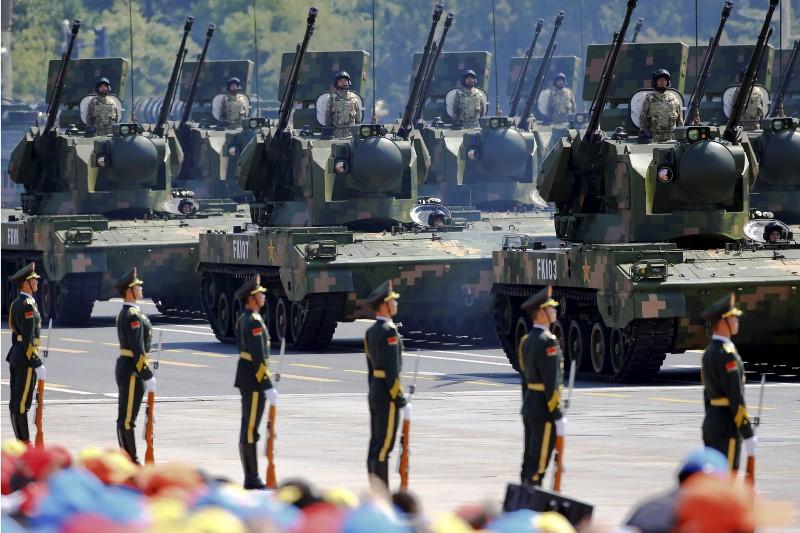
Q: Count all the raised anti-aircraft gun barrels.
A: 13